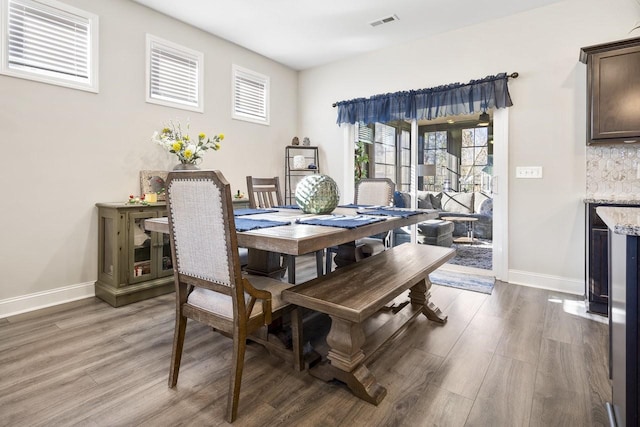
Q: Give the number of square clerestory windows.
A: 3